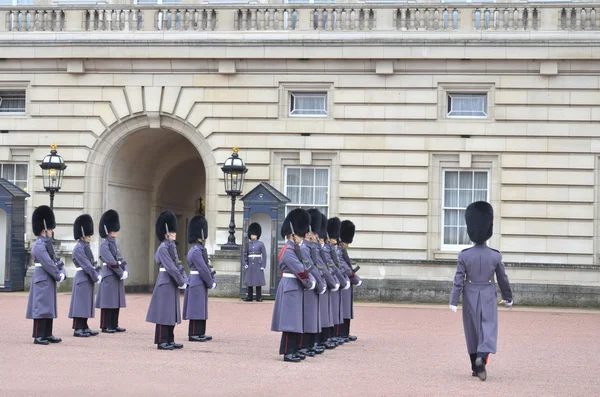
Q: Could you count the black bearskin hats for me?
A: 12